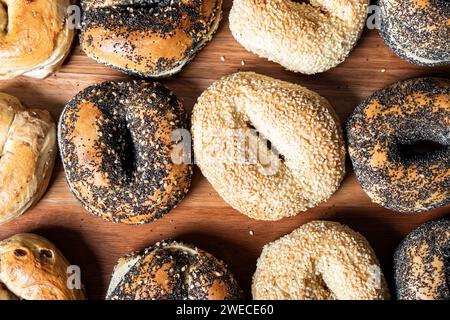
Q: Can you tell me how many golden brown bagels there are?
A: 3